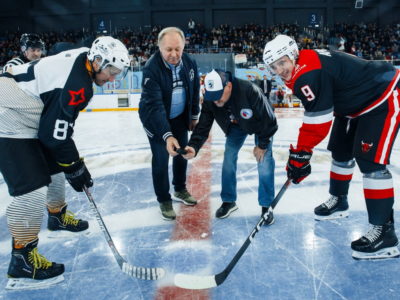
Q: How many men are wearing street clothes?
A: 2